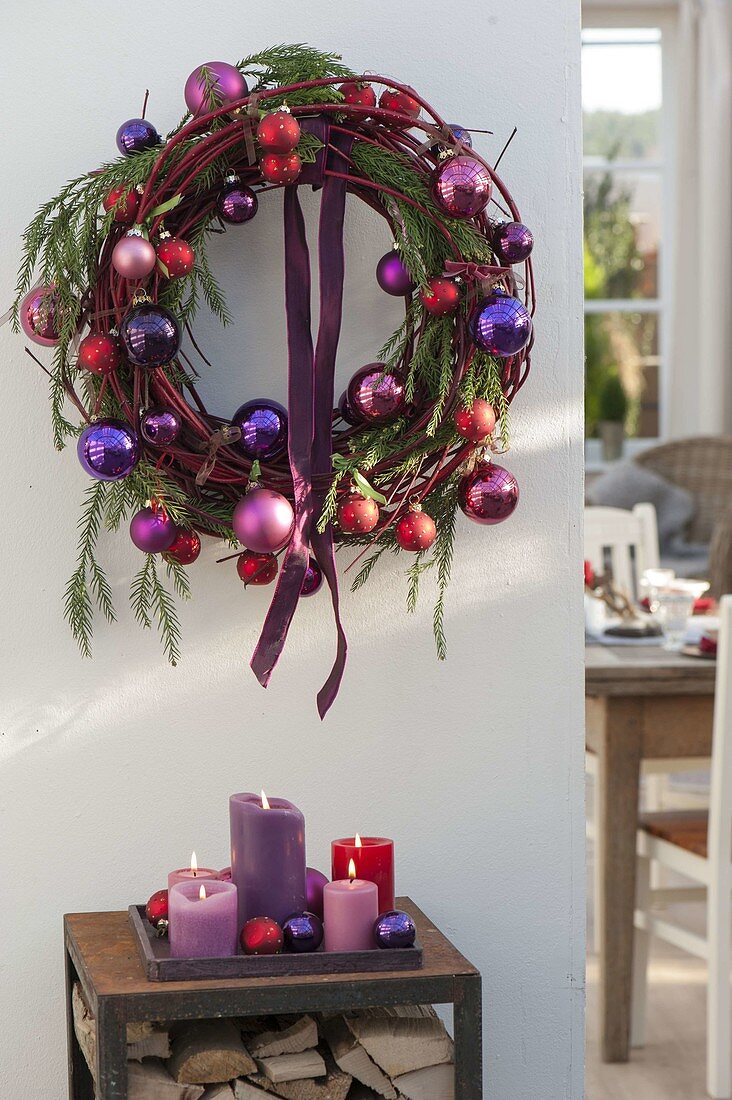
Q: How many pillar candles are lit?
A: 5